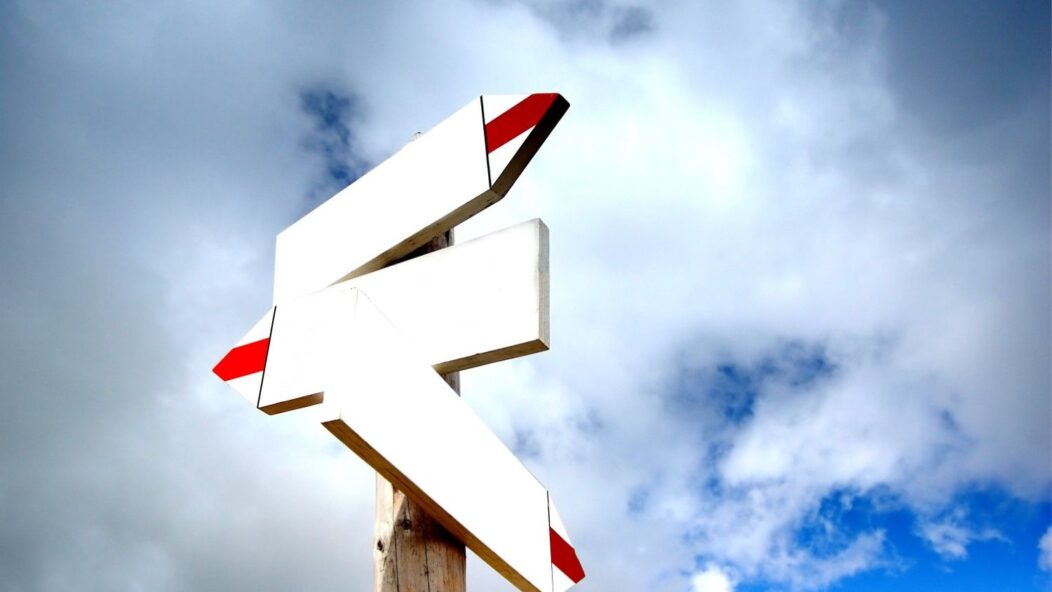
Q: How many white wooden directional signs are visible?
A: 3